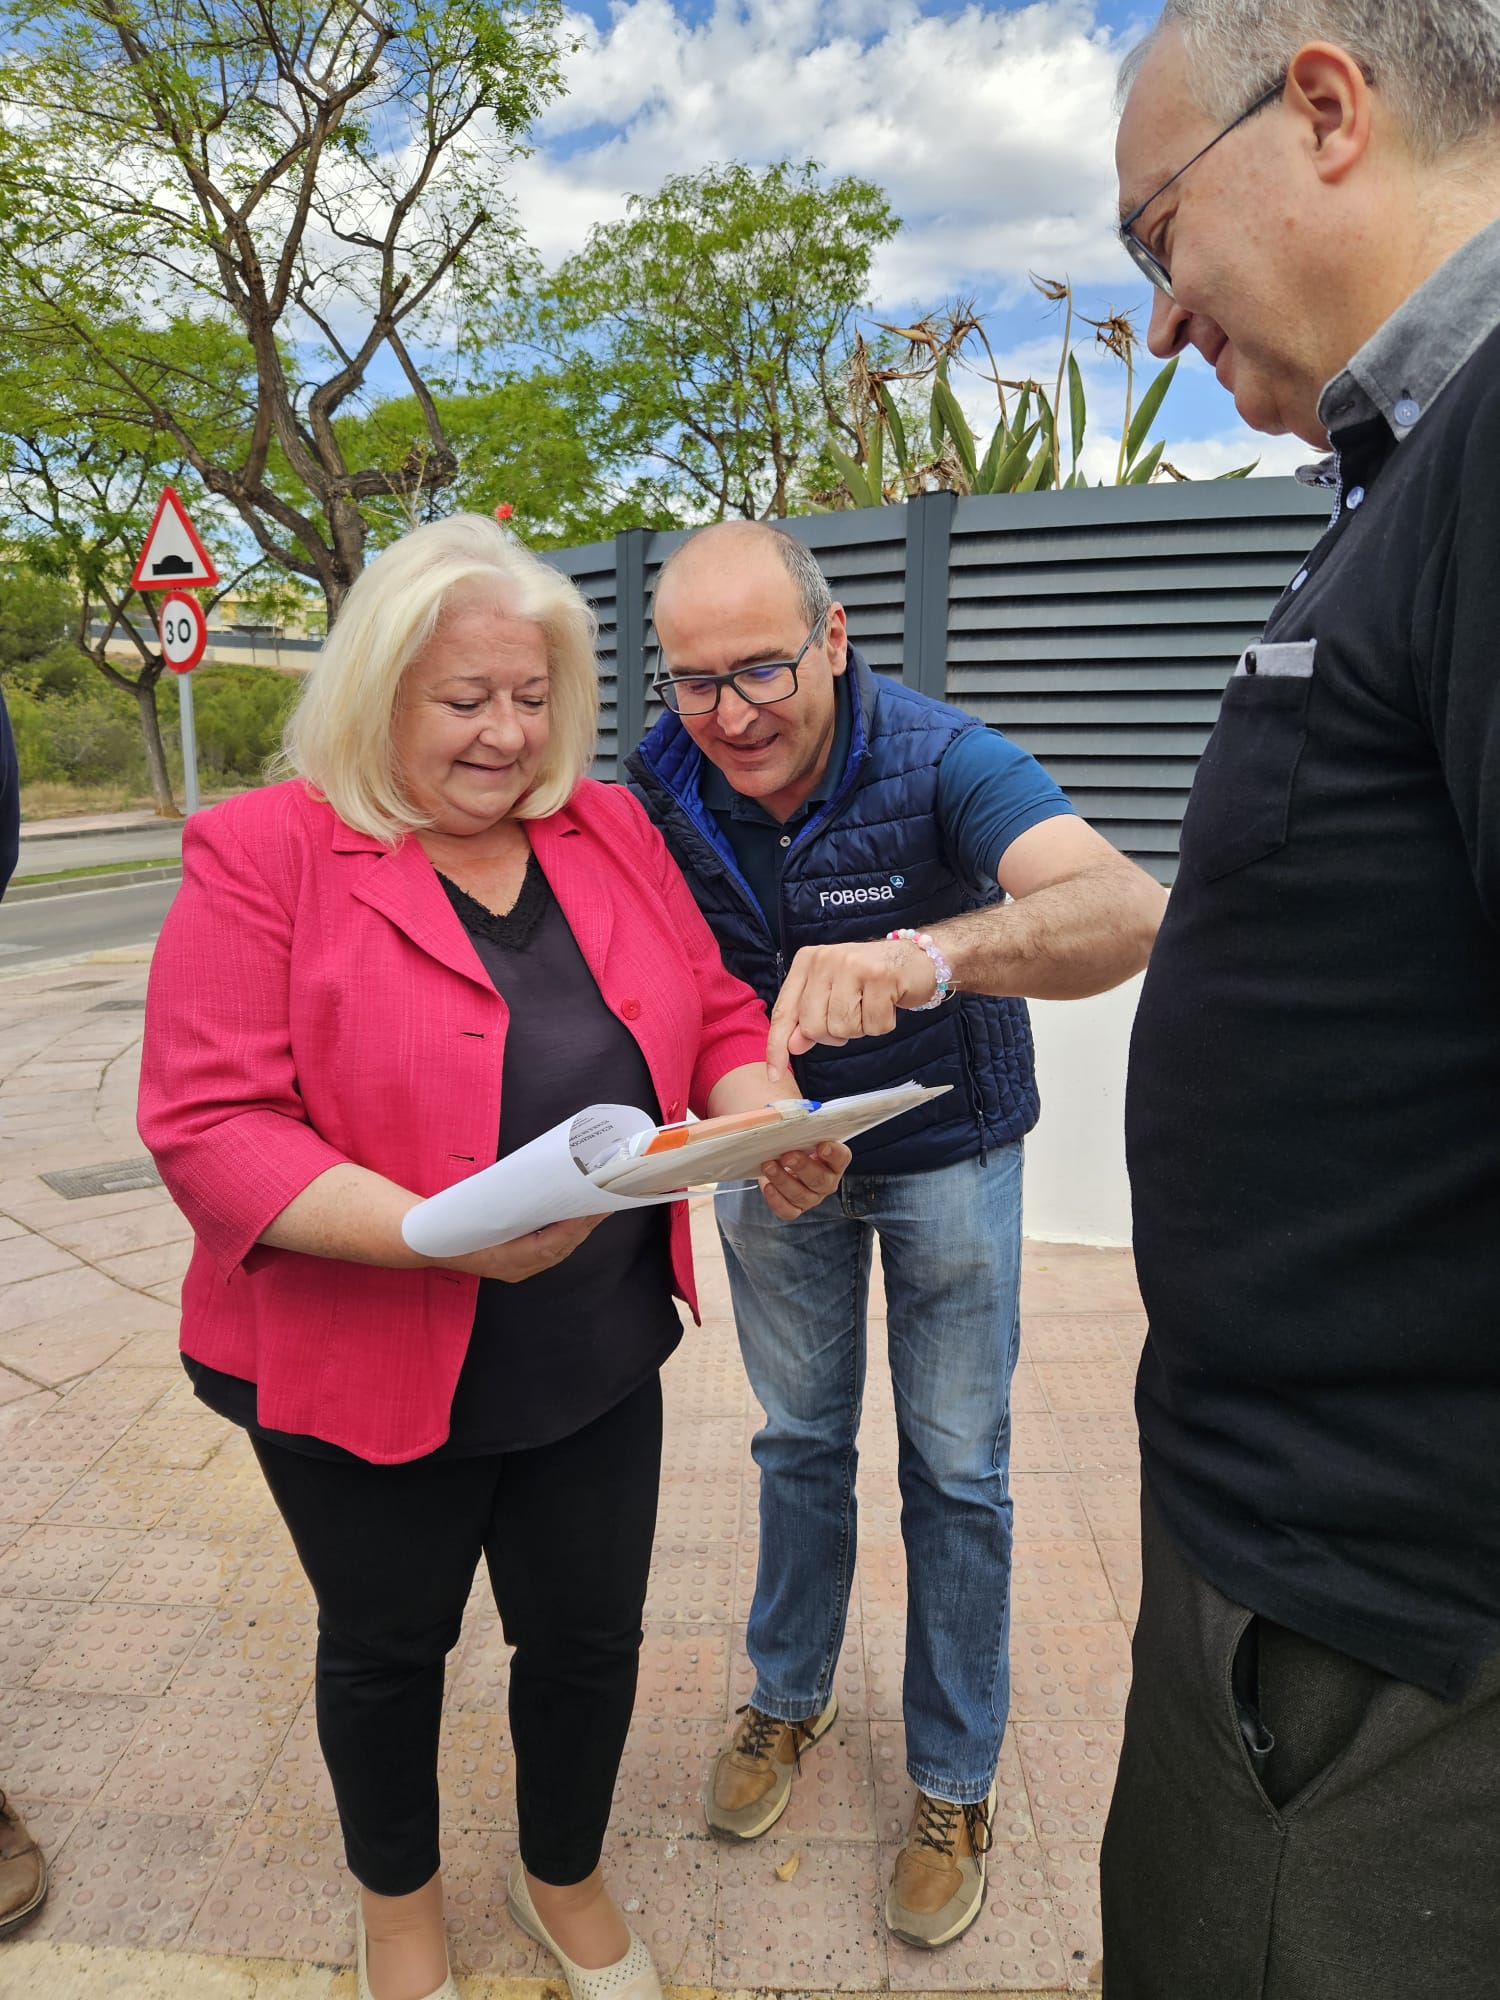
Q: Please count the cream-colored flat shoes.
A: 2